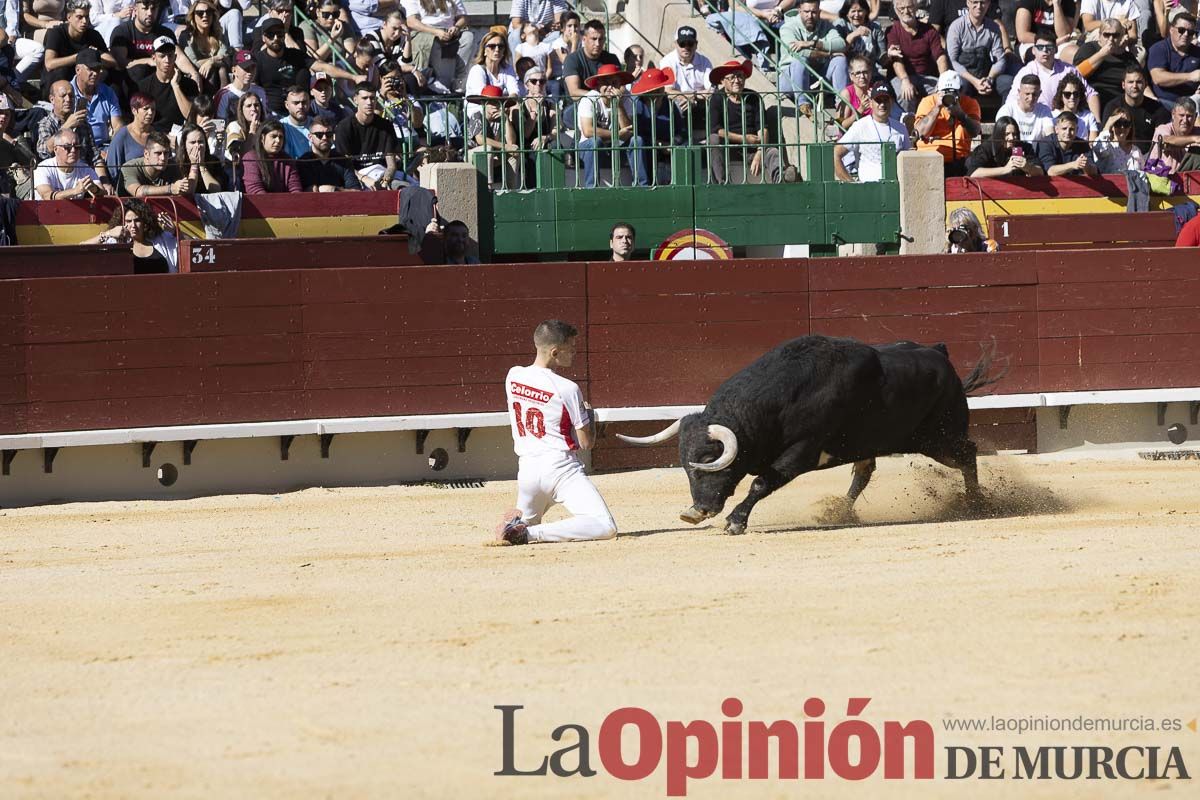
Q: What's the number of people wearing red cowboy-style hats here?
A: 4